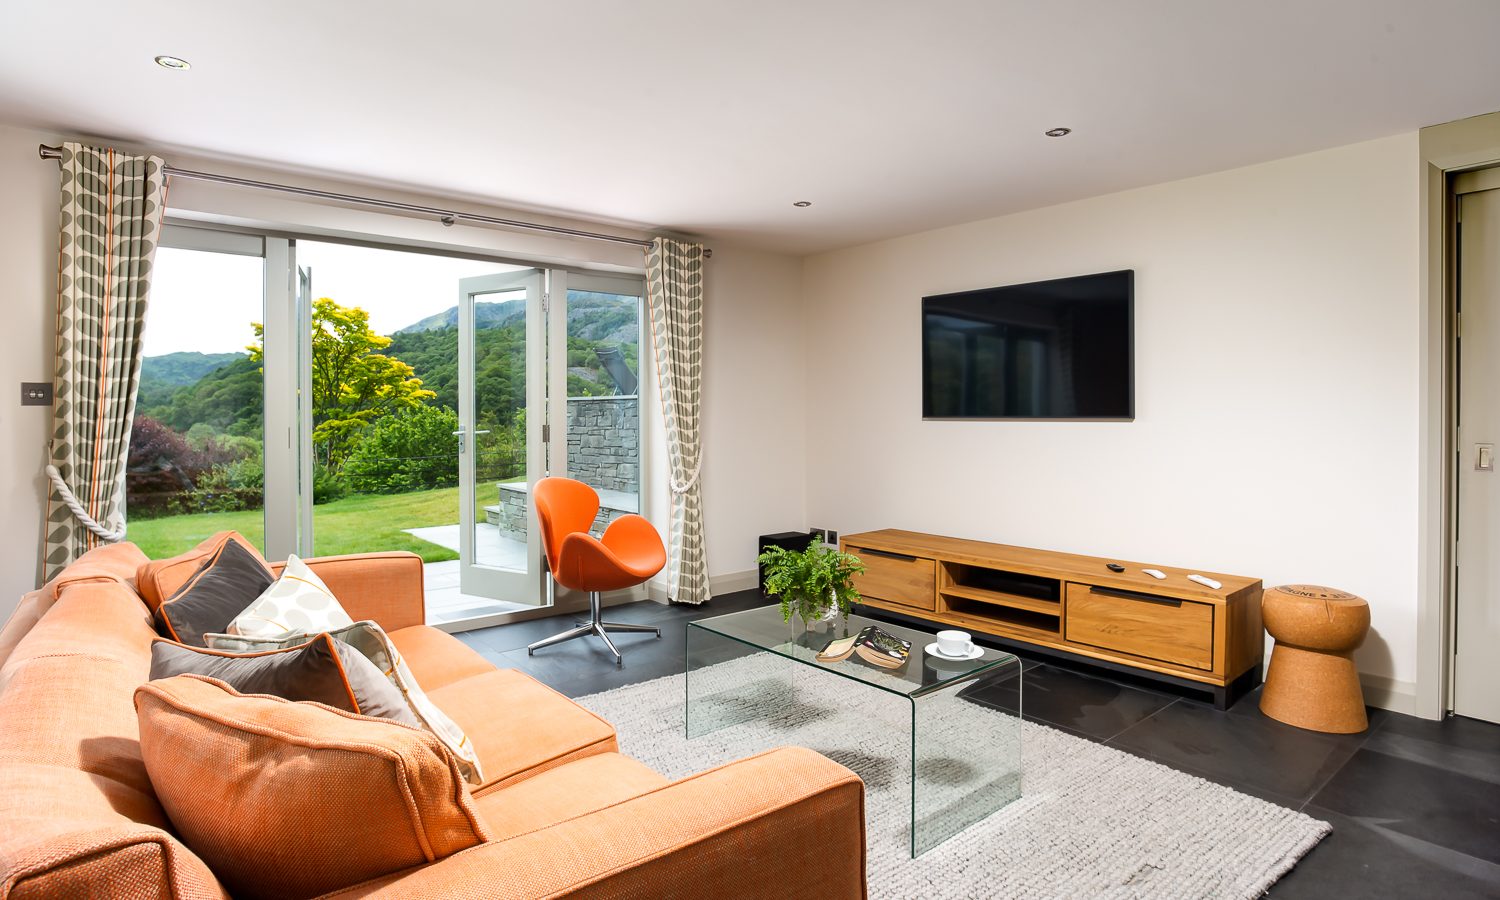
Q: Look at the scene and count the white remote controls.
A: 2